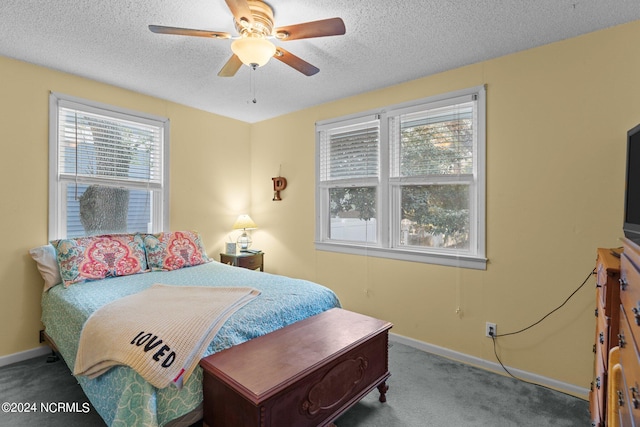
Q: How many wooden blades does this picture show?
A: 5